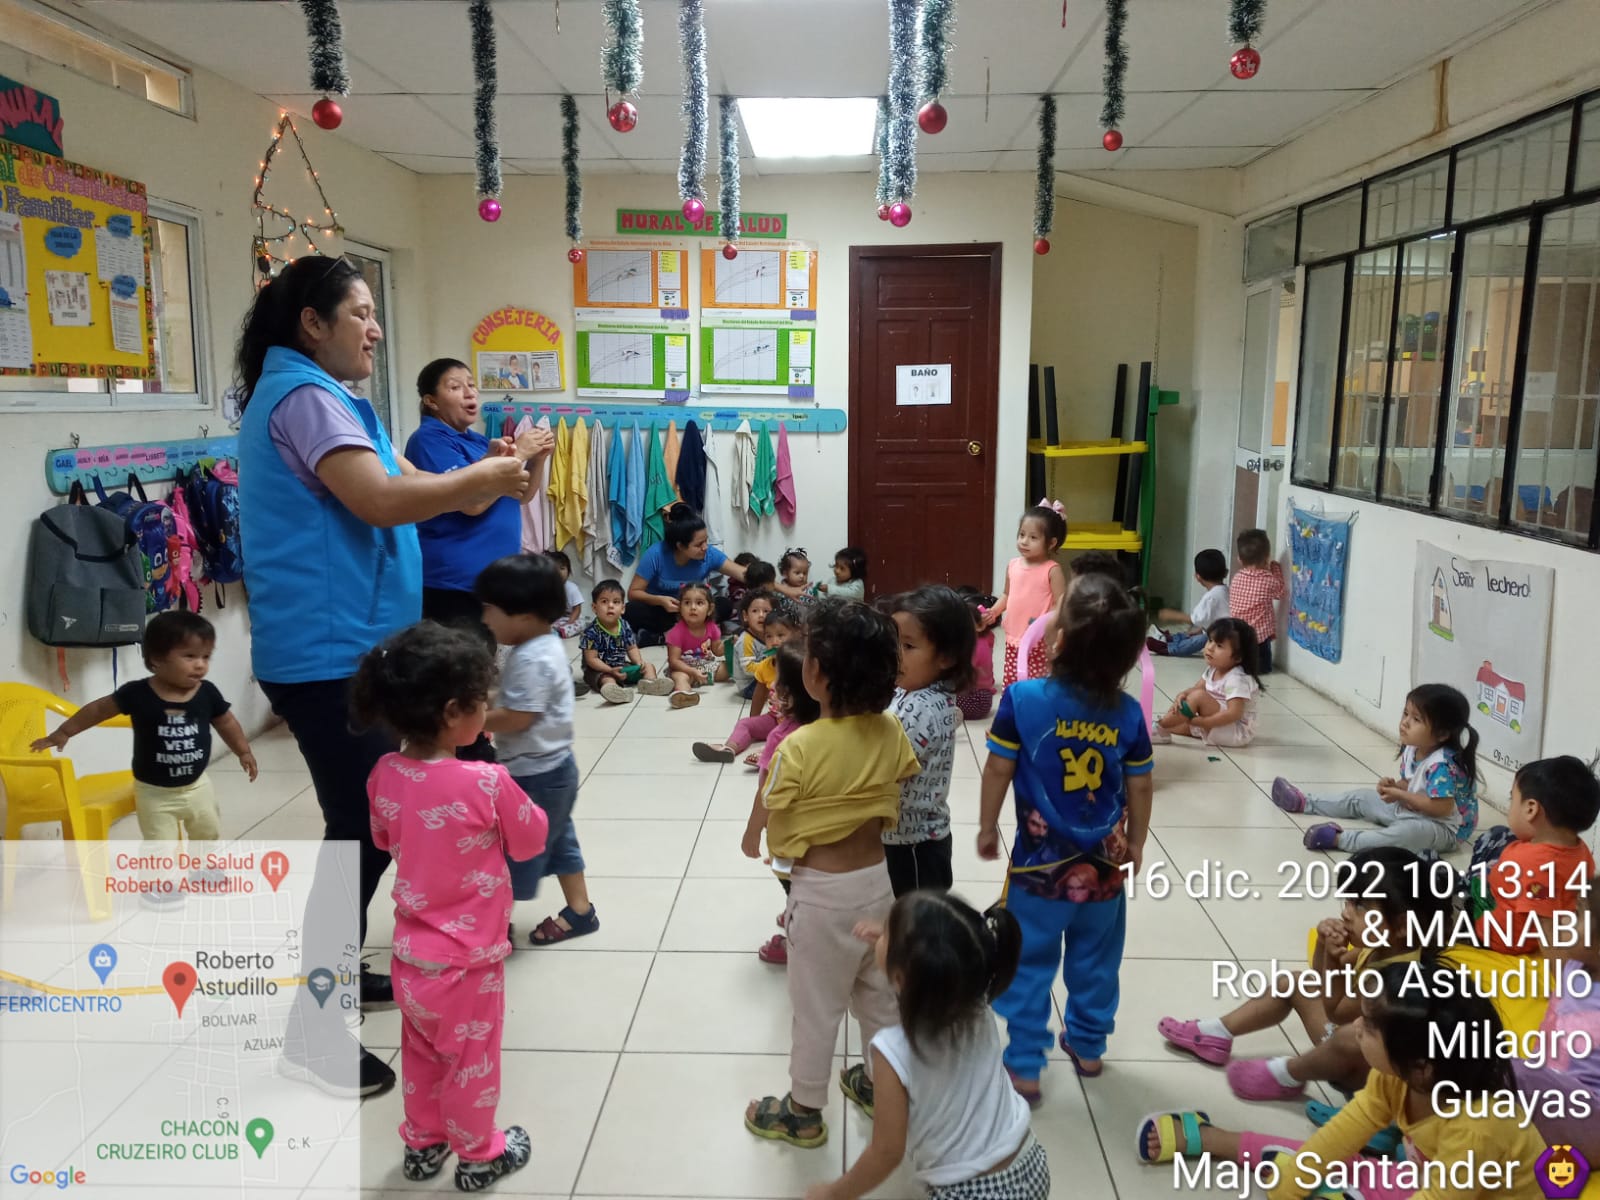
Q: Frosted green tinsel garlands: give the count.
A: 12